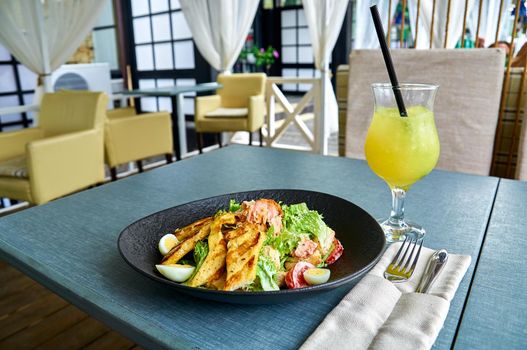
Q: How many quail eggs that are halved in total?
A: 3